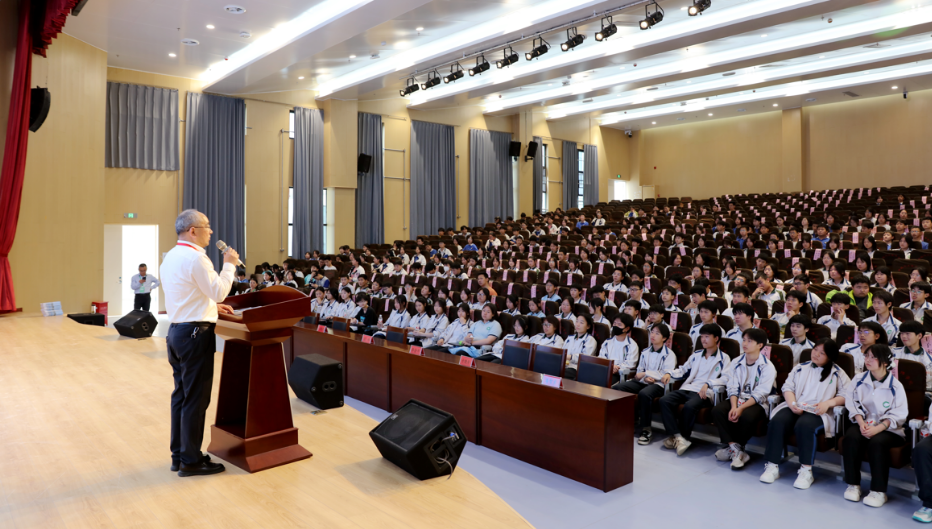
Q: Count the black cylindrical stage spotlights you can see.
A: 10